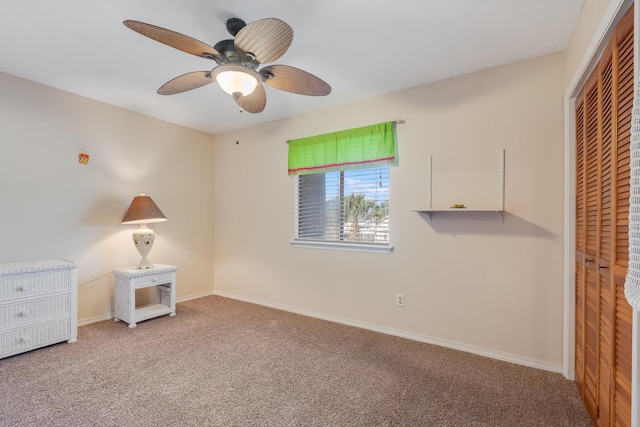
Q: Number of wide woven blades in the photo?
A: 5